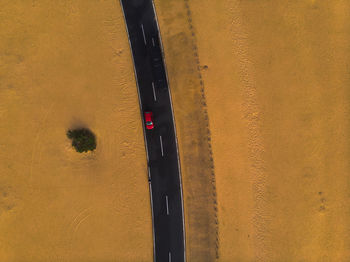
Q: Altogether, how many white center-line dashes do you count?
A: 5